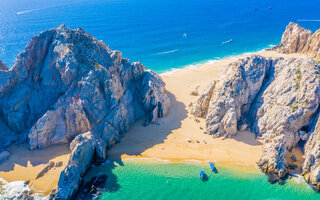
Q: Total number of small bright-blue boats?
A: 2